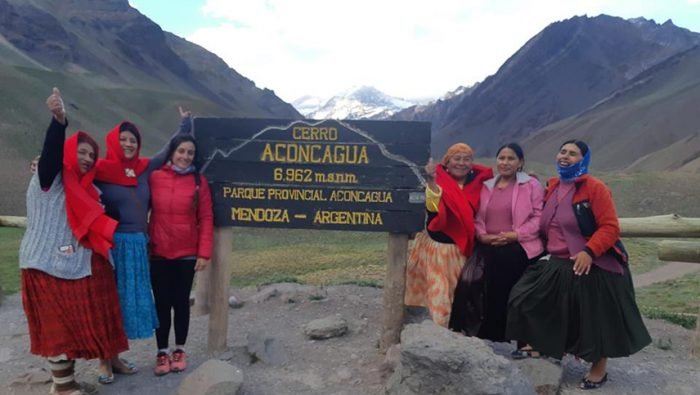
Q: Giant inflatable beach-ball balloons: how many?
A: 0